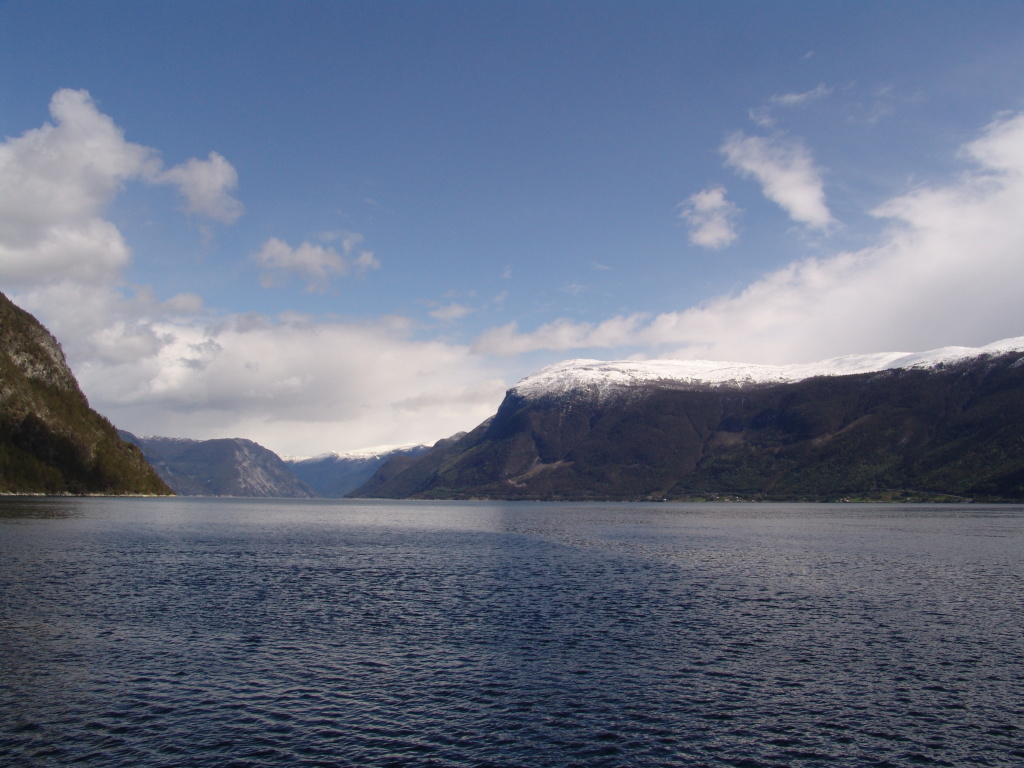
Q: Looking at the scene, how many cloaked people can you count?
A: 0